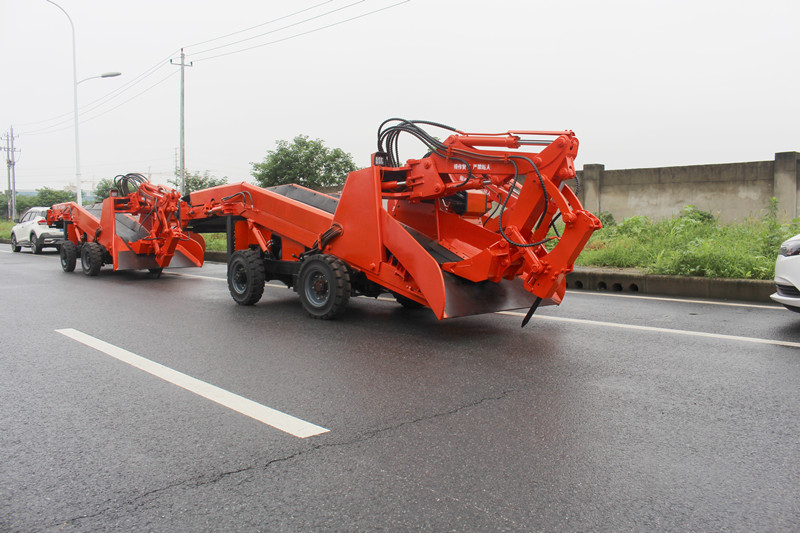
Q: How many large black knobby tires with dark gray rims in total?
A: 4